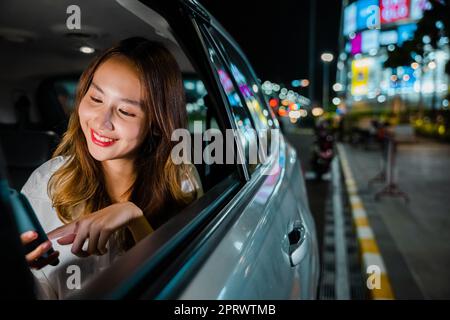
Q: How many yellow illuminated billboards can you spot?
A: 1